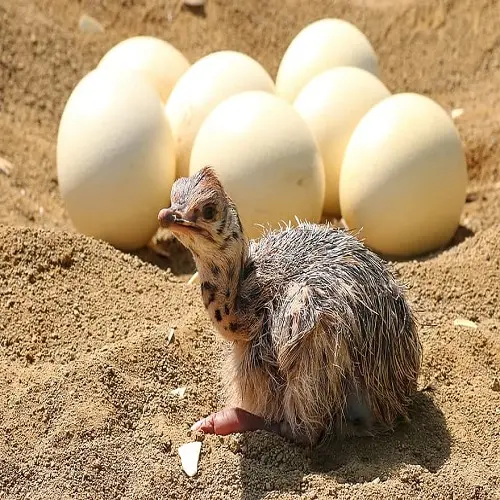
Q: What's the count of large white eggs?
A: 7